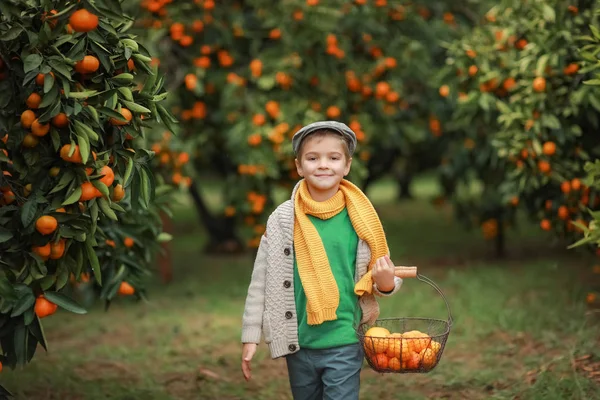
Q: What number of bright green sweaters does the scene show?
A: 1